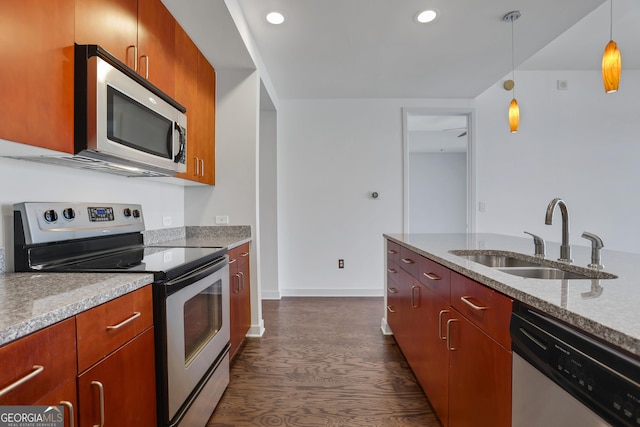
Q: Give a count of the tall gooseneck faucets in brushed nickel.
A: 1